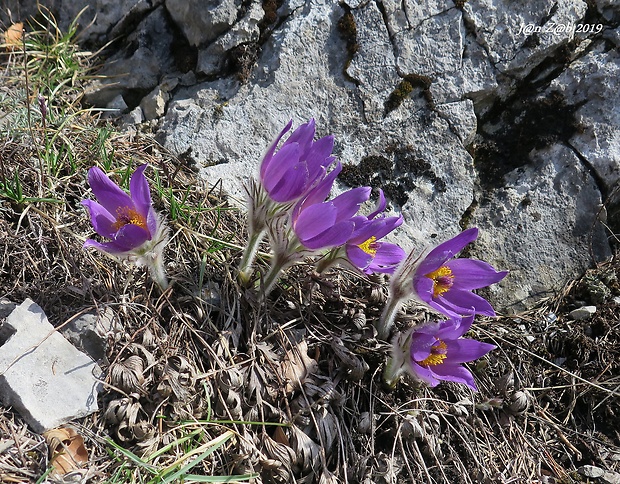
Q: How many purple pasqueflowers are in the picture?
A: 6